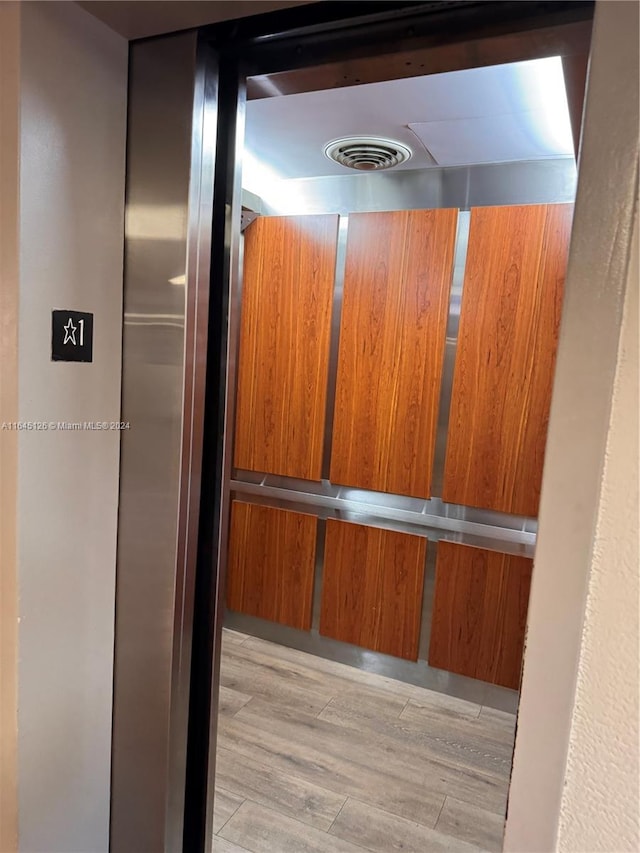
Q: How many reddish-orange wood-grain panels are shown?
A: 6